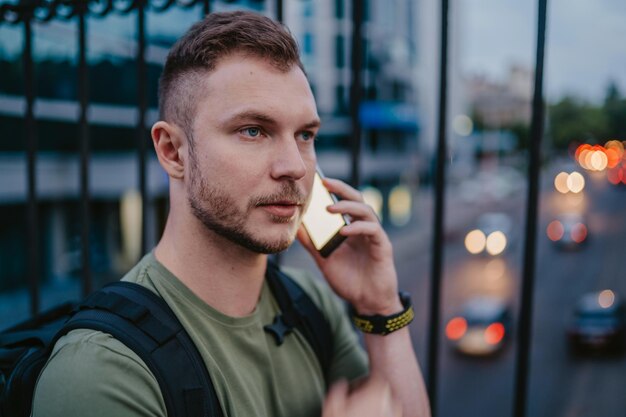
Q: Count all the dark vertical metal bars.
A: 8